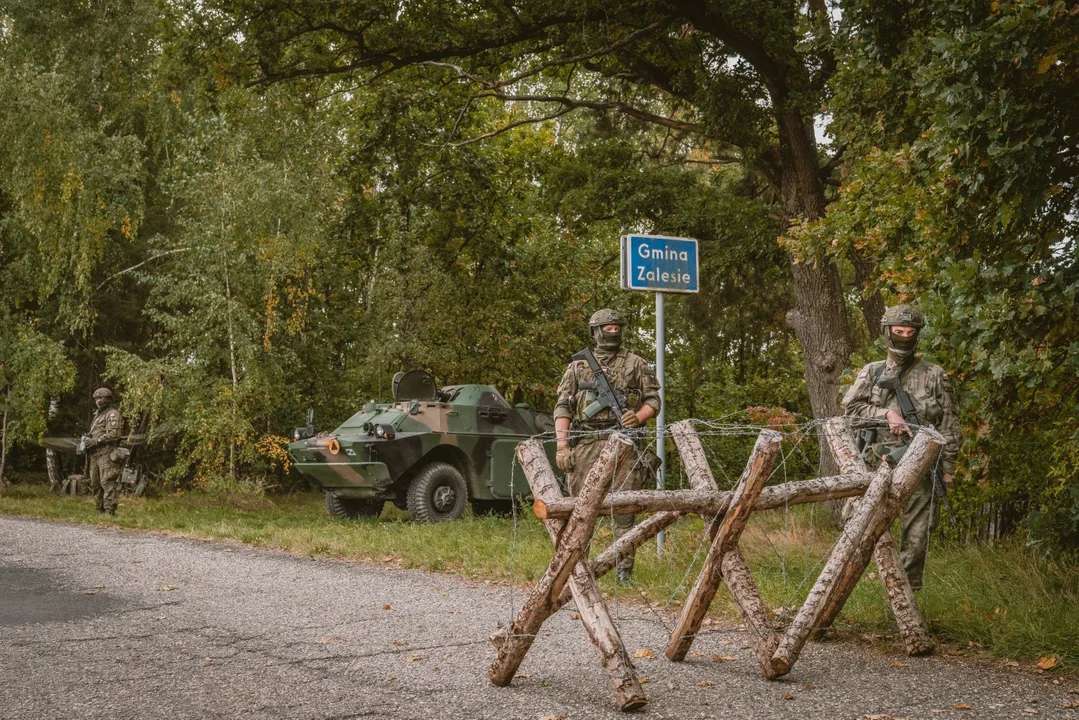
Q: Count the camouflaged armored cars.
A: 1